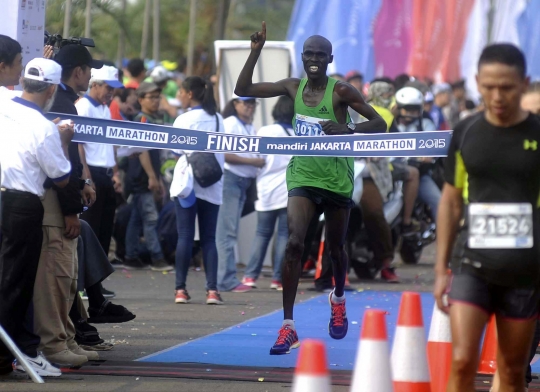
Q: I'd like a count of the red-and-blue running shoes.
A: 2